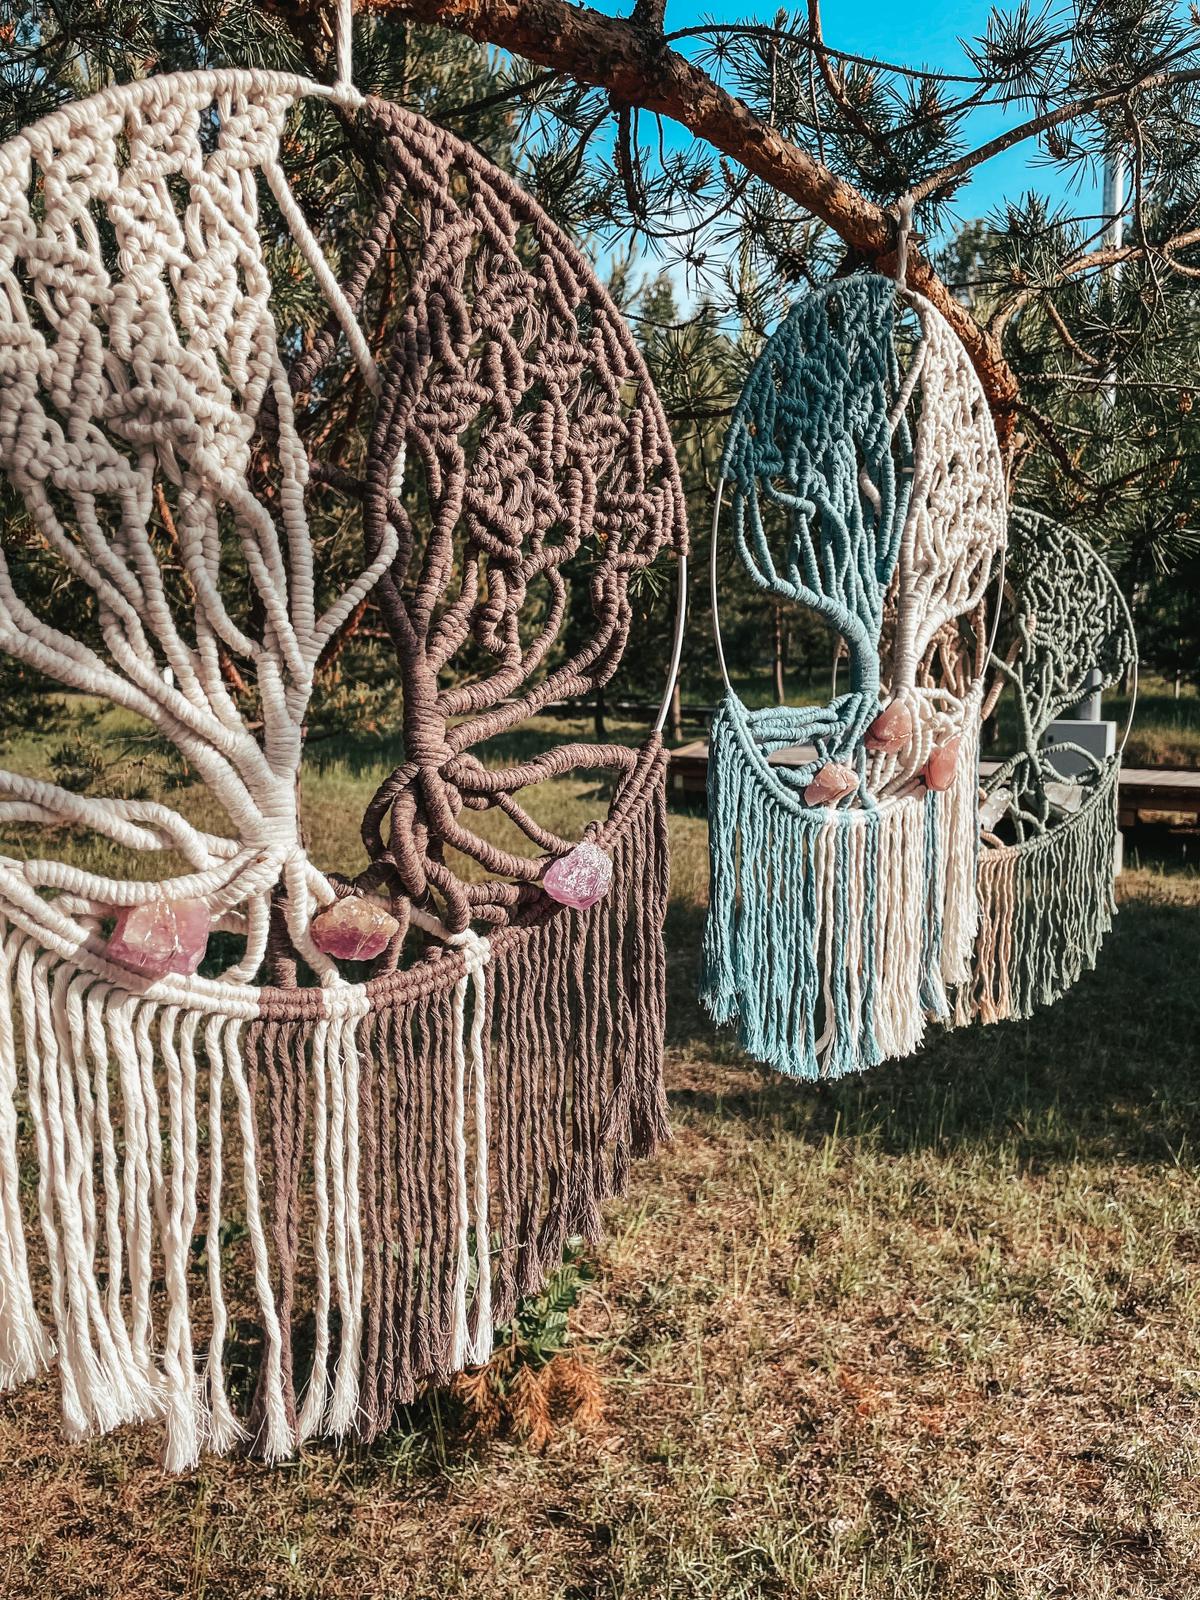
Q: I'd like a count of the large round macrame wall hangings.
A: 3